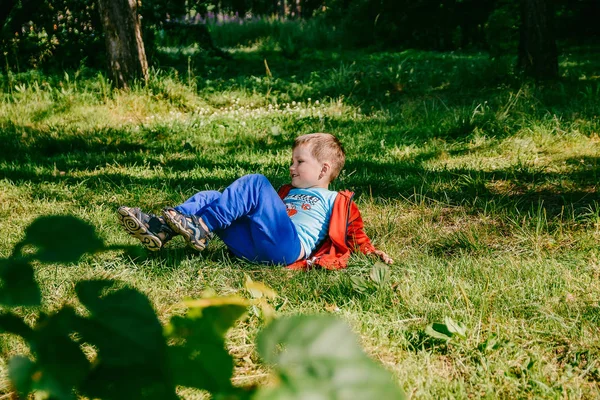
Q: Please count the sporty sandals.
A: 2